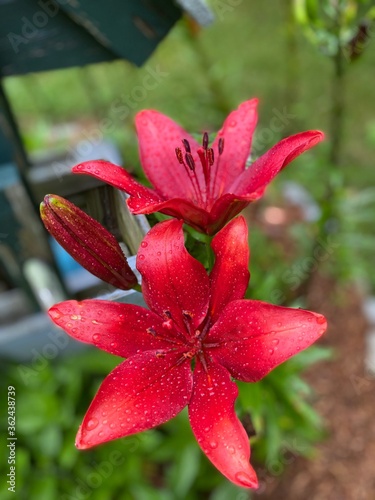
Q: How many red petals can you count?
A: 12